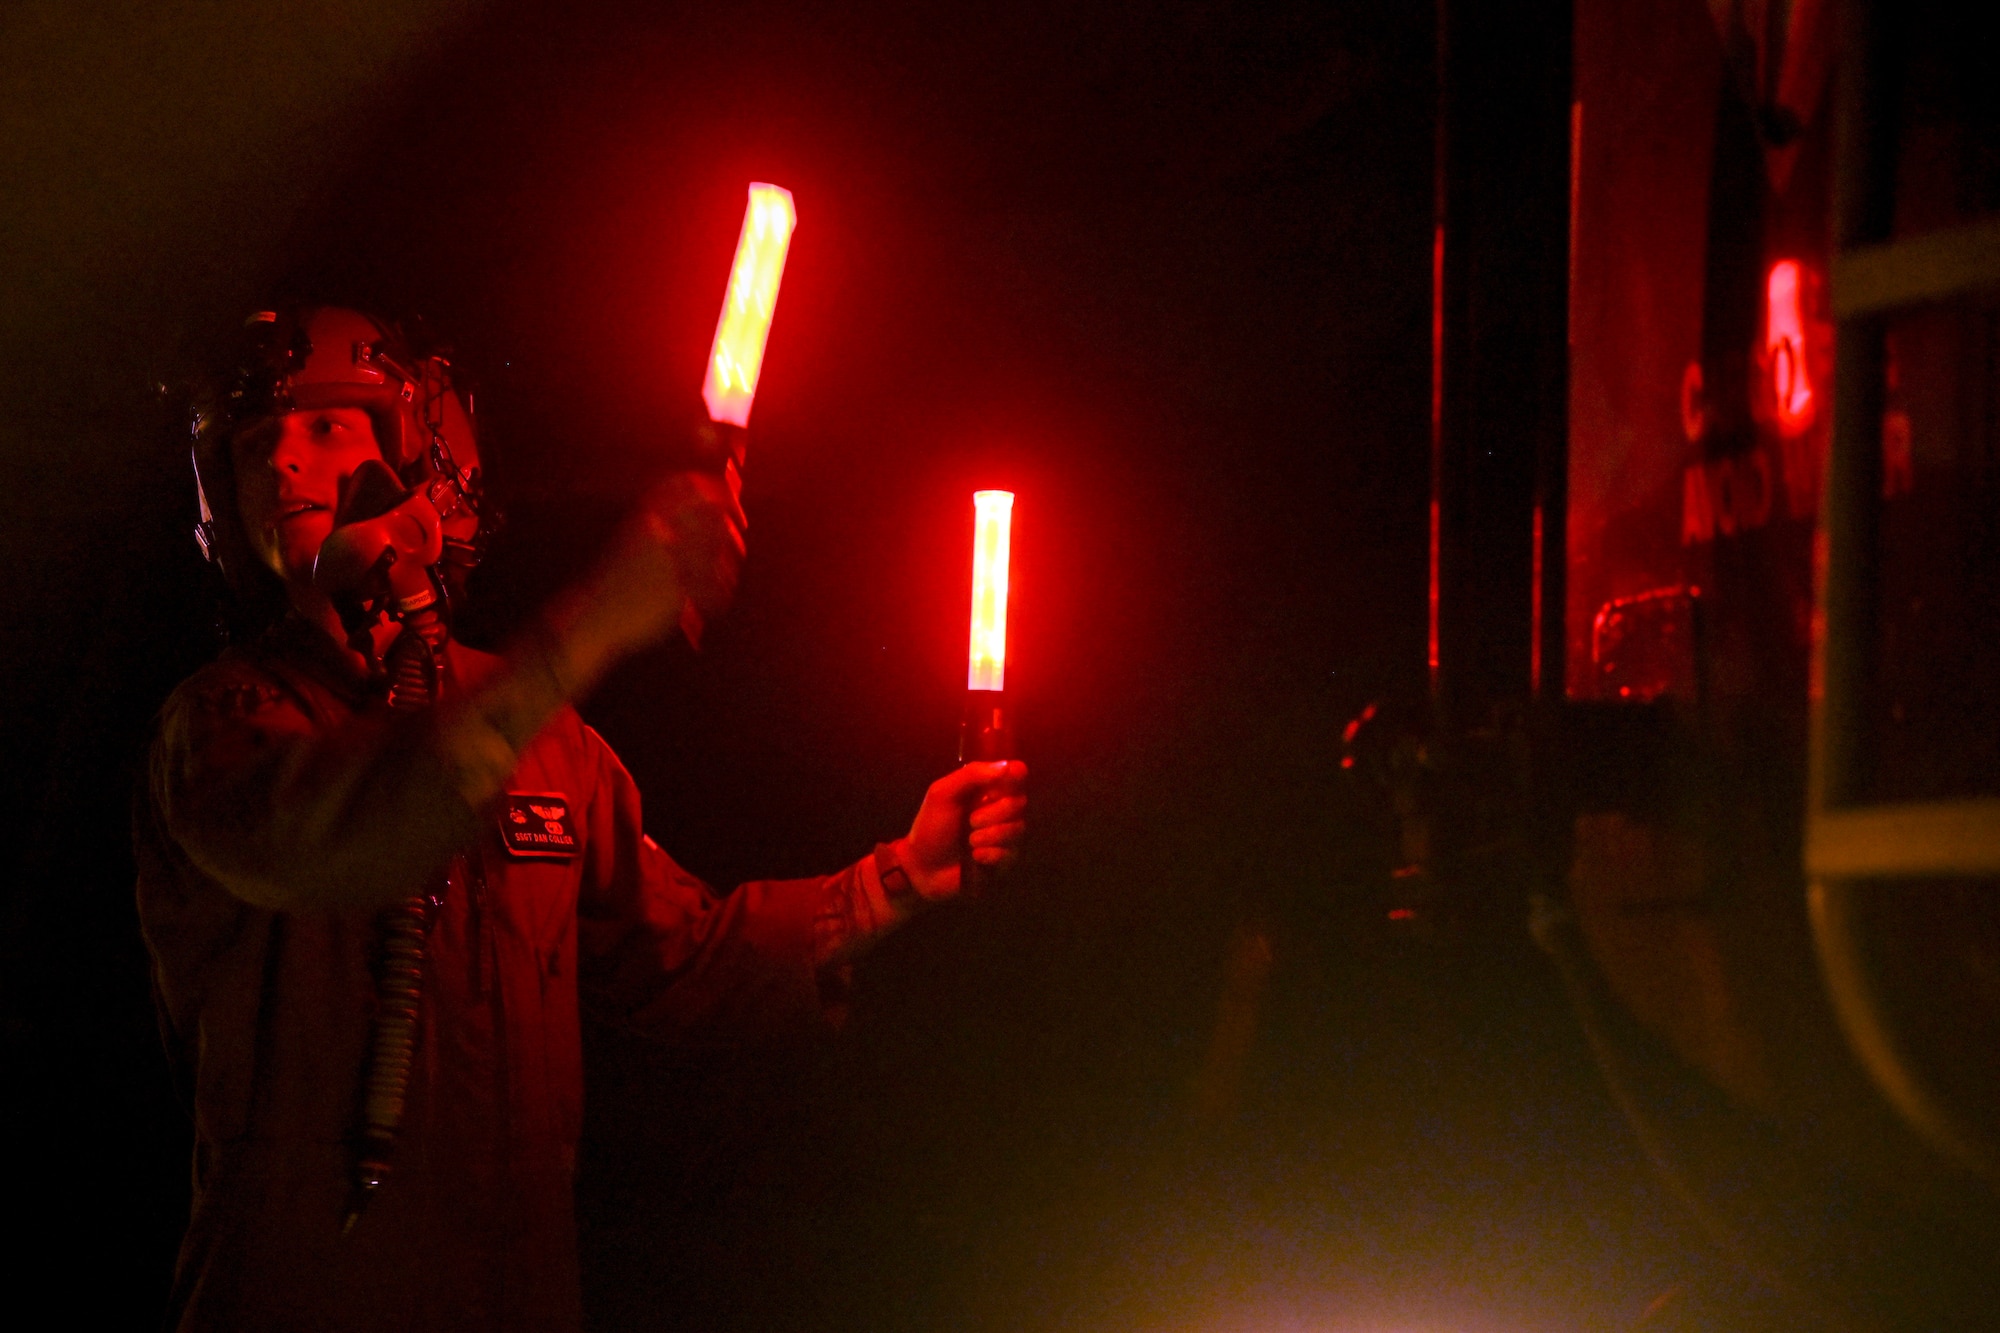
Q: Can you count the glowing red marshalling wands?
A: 2